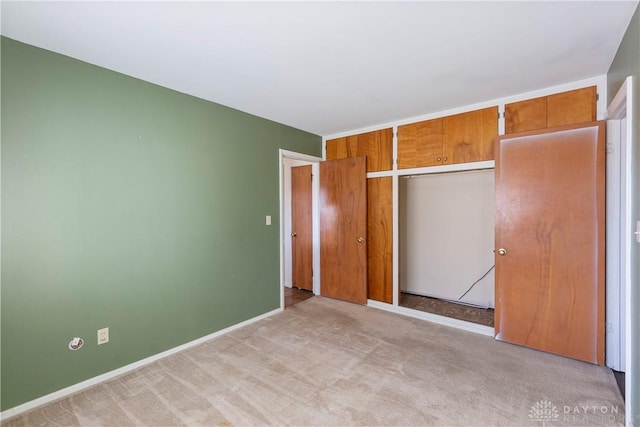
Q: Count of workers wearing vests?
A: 0